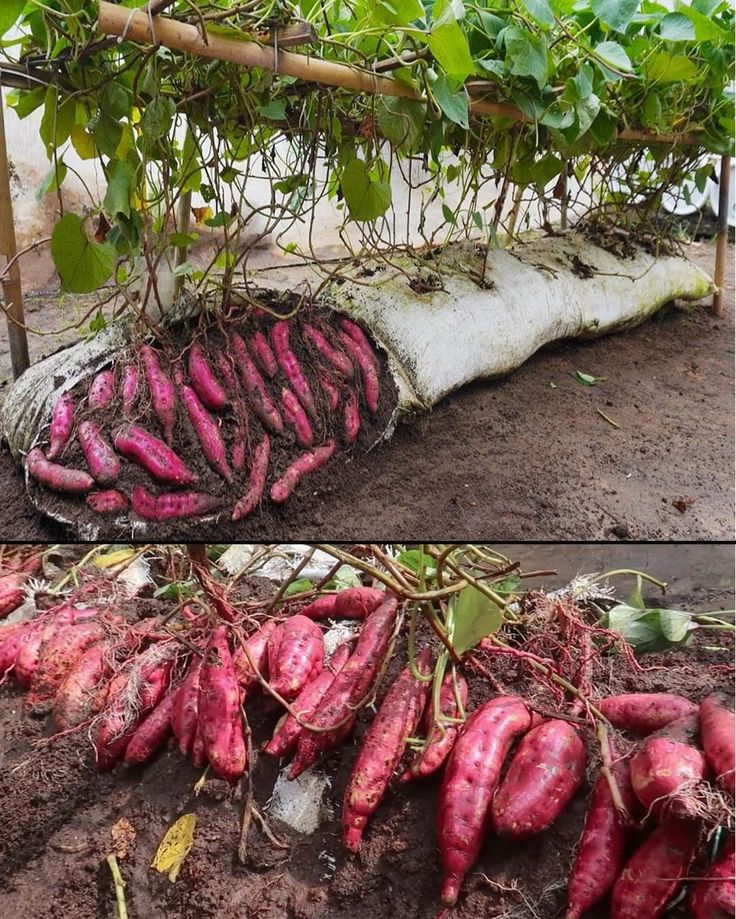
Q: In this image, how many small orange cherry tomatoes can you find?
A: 0